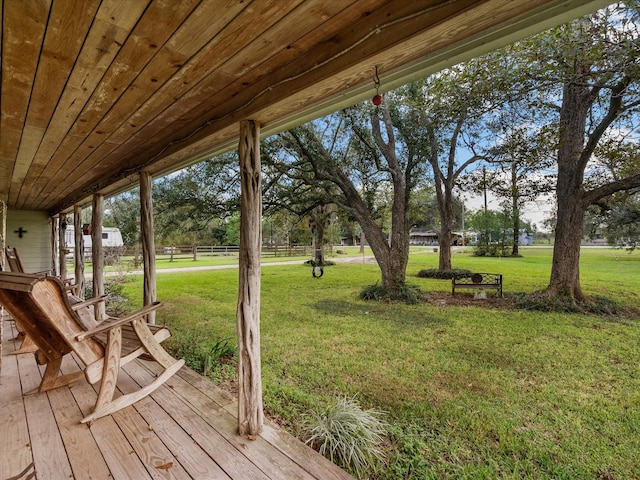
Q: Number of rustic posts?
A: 6